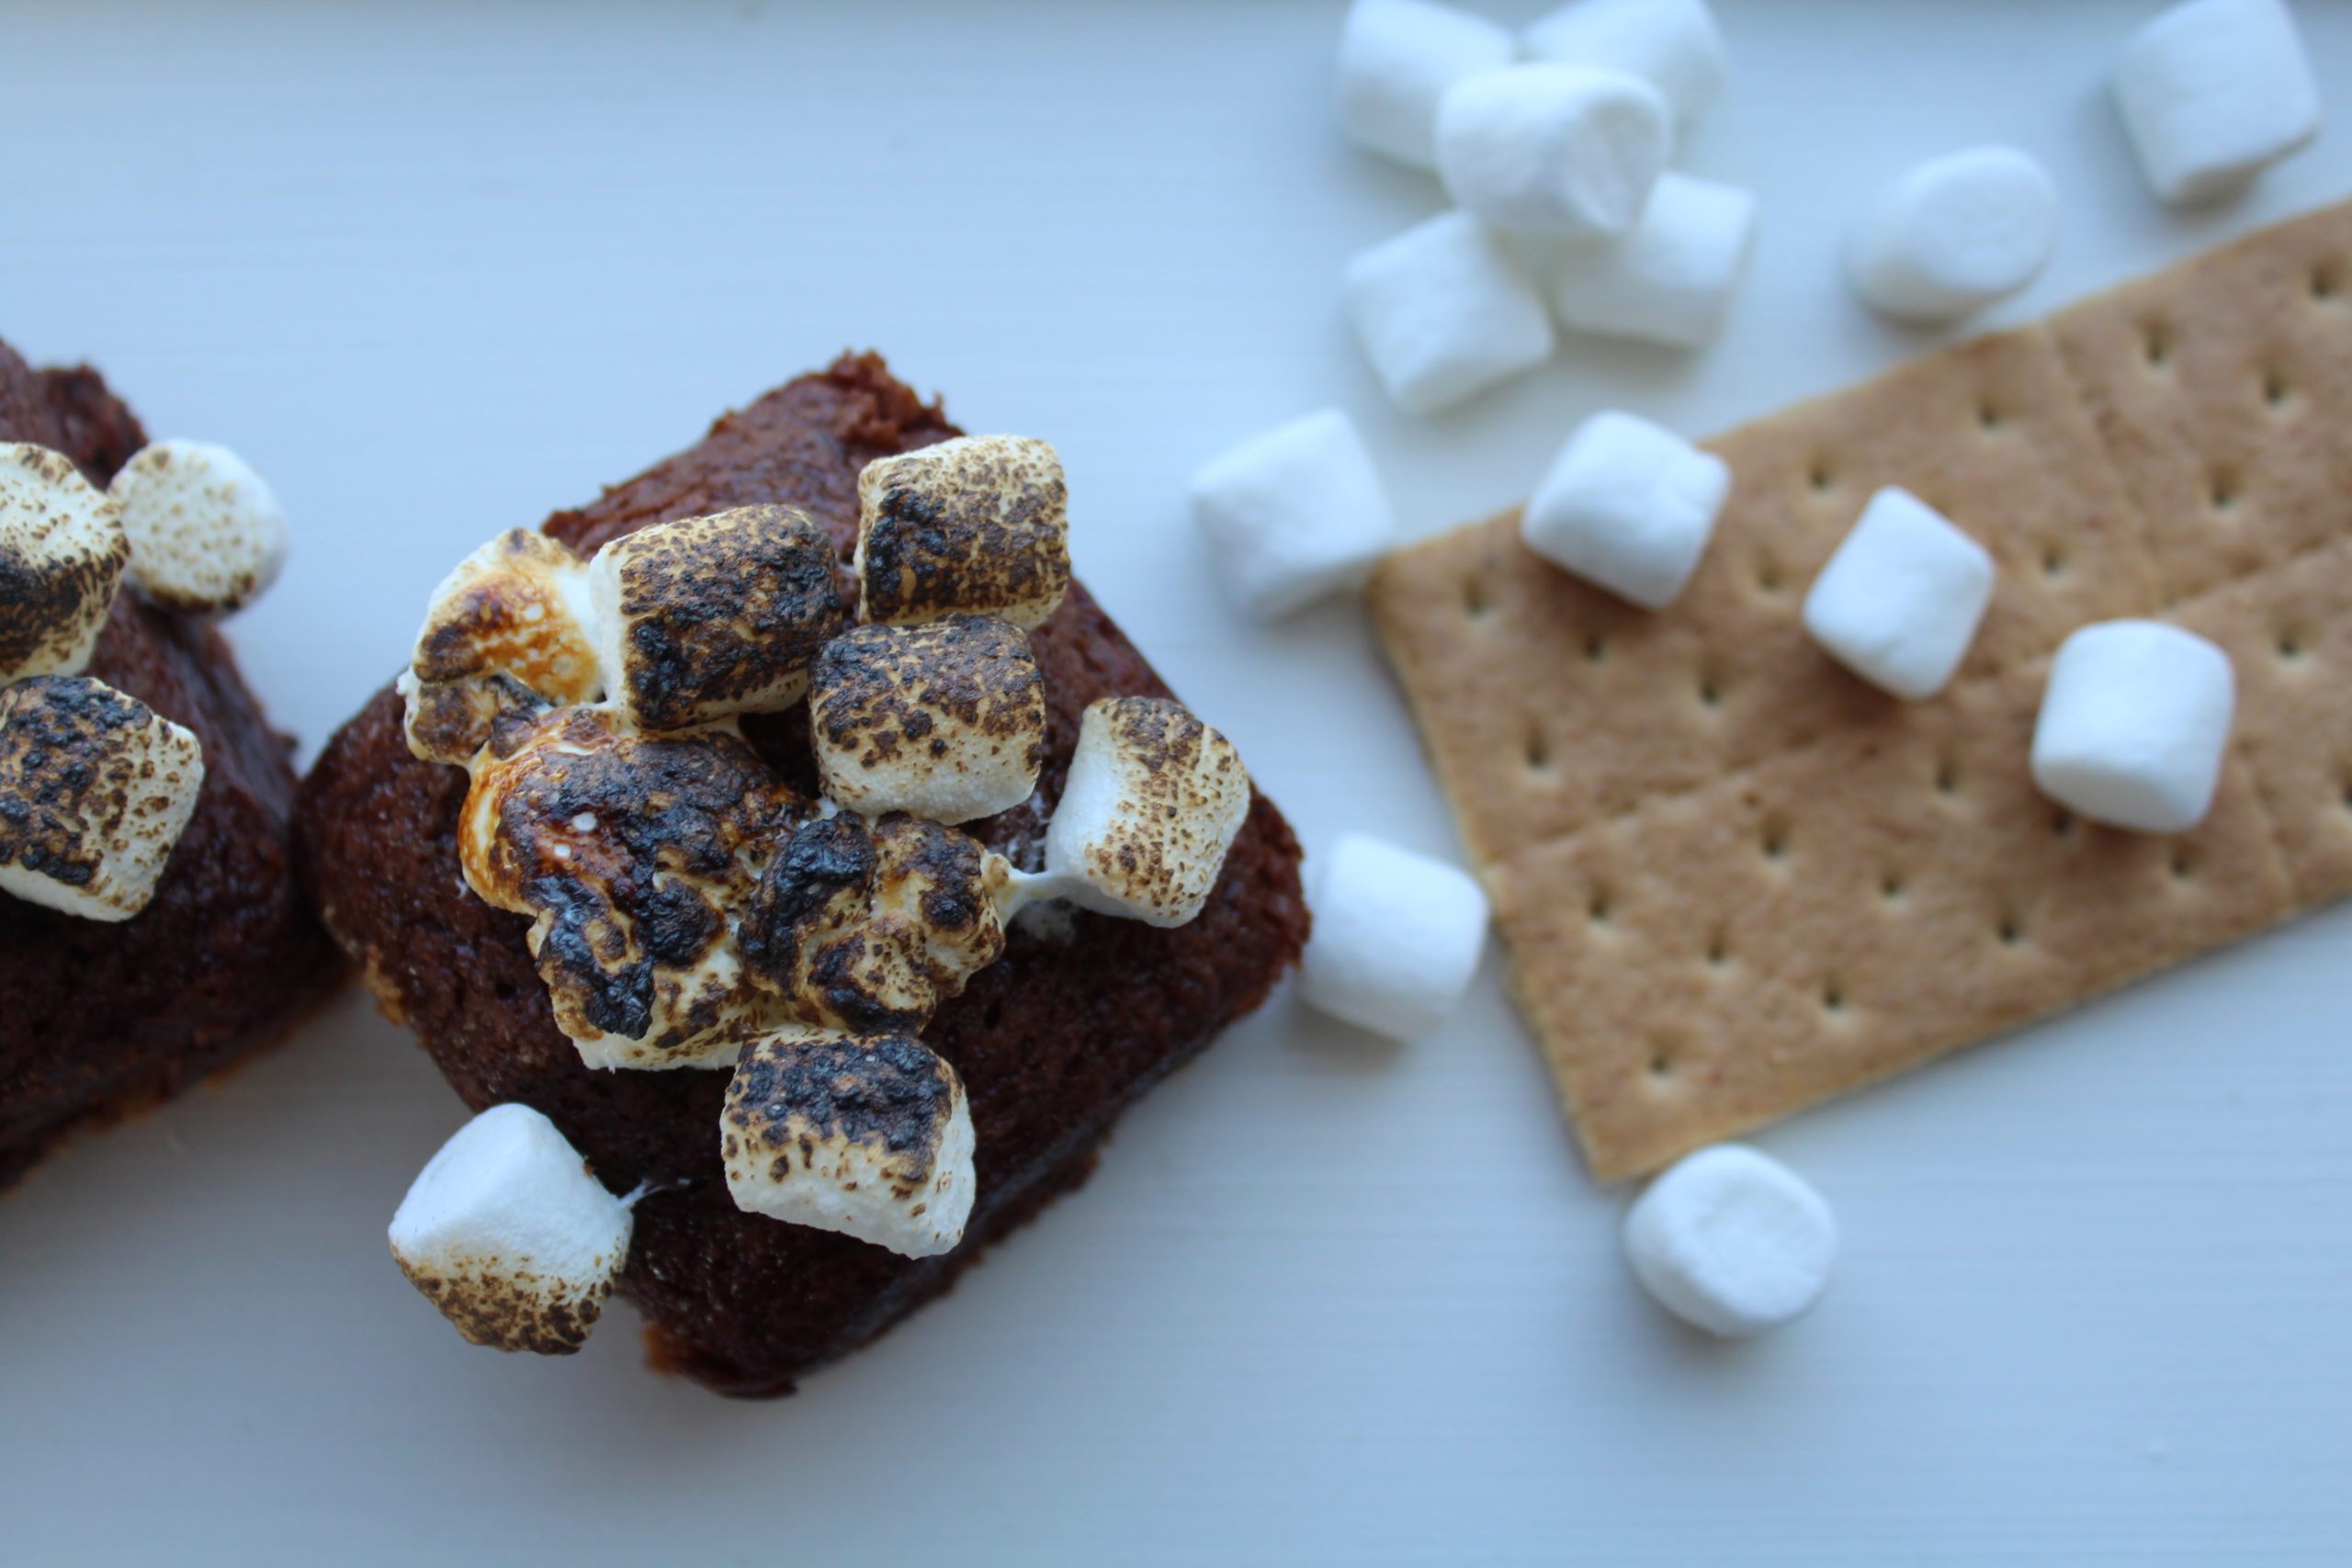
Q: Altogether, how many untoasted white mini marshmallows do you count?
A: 13